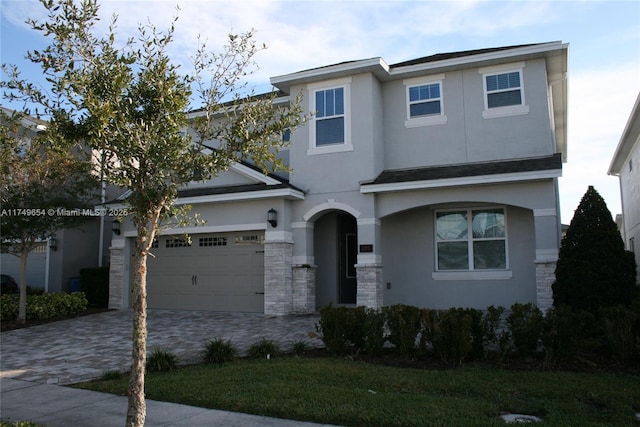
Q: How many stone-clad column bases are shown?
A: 5